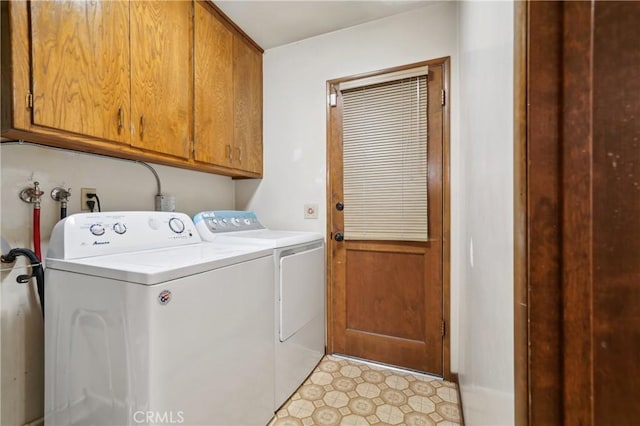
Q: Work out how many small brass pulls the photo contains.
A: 4